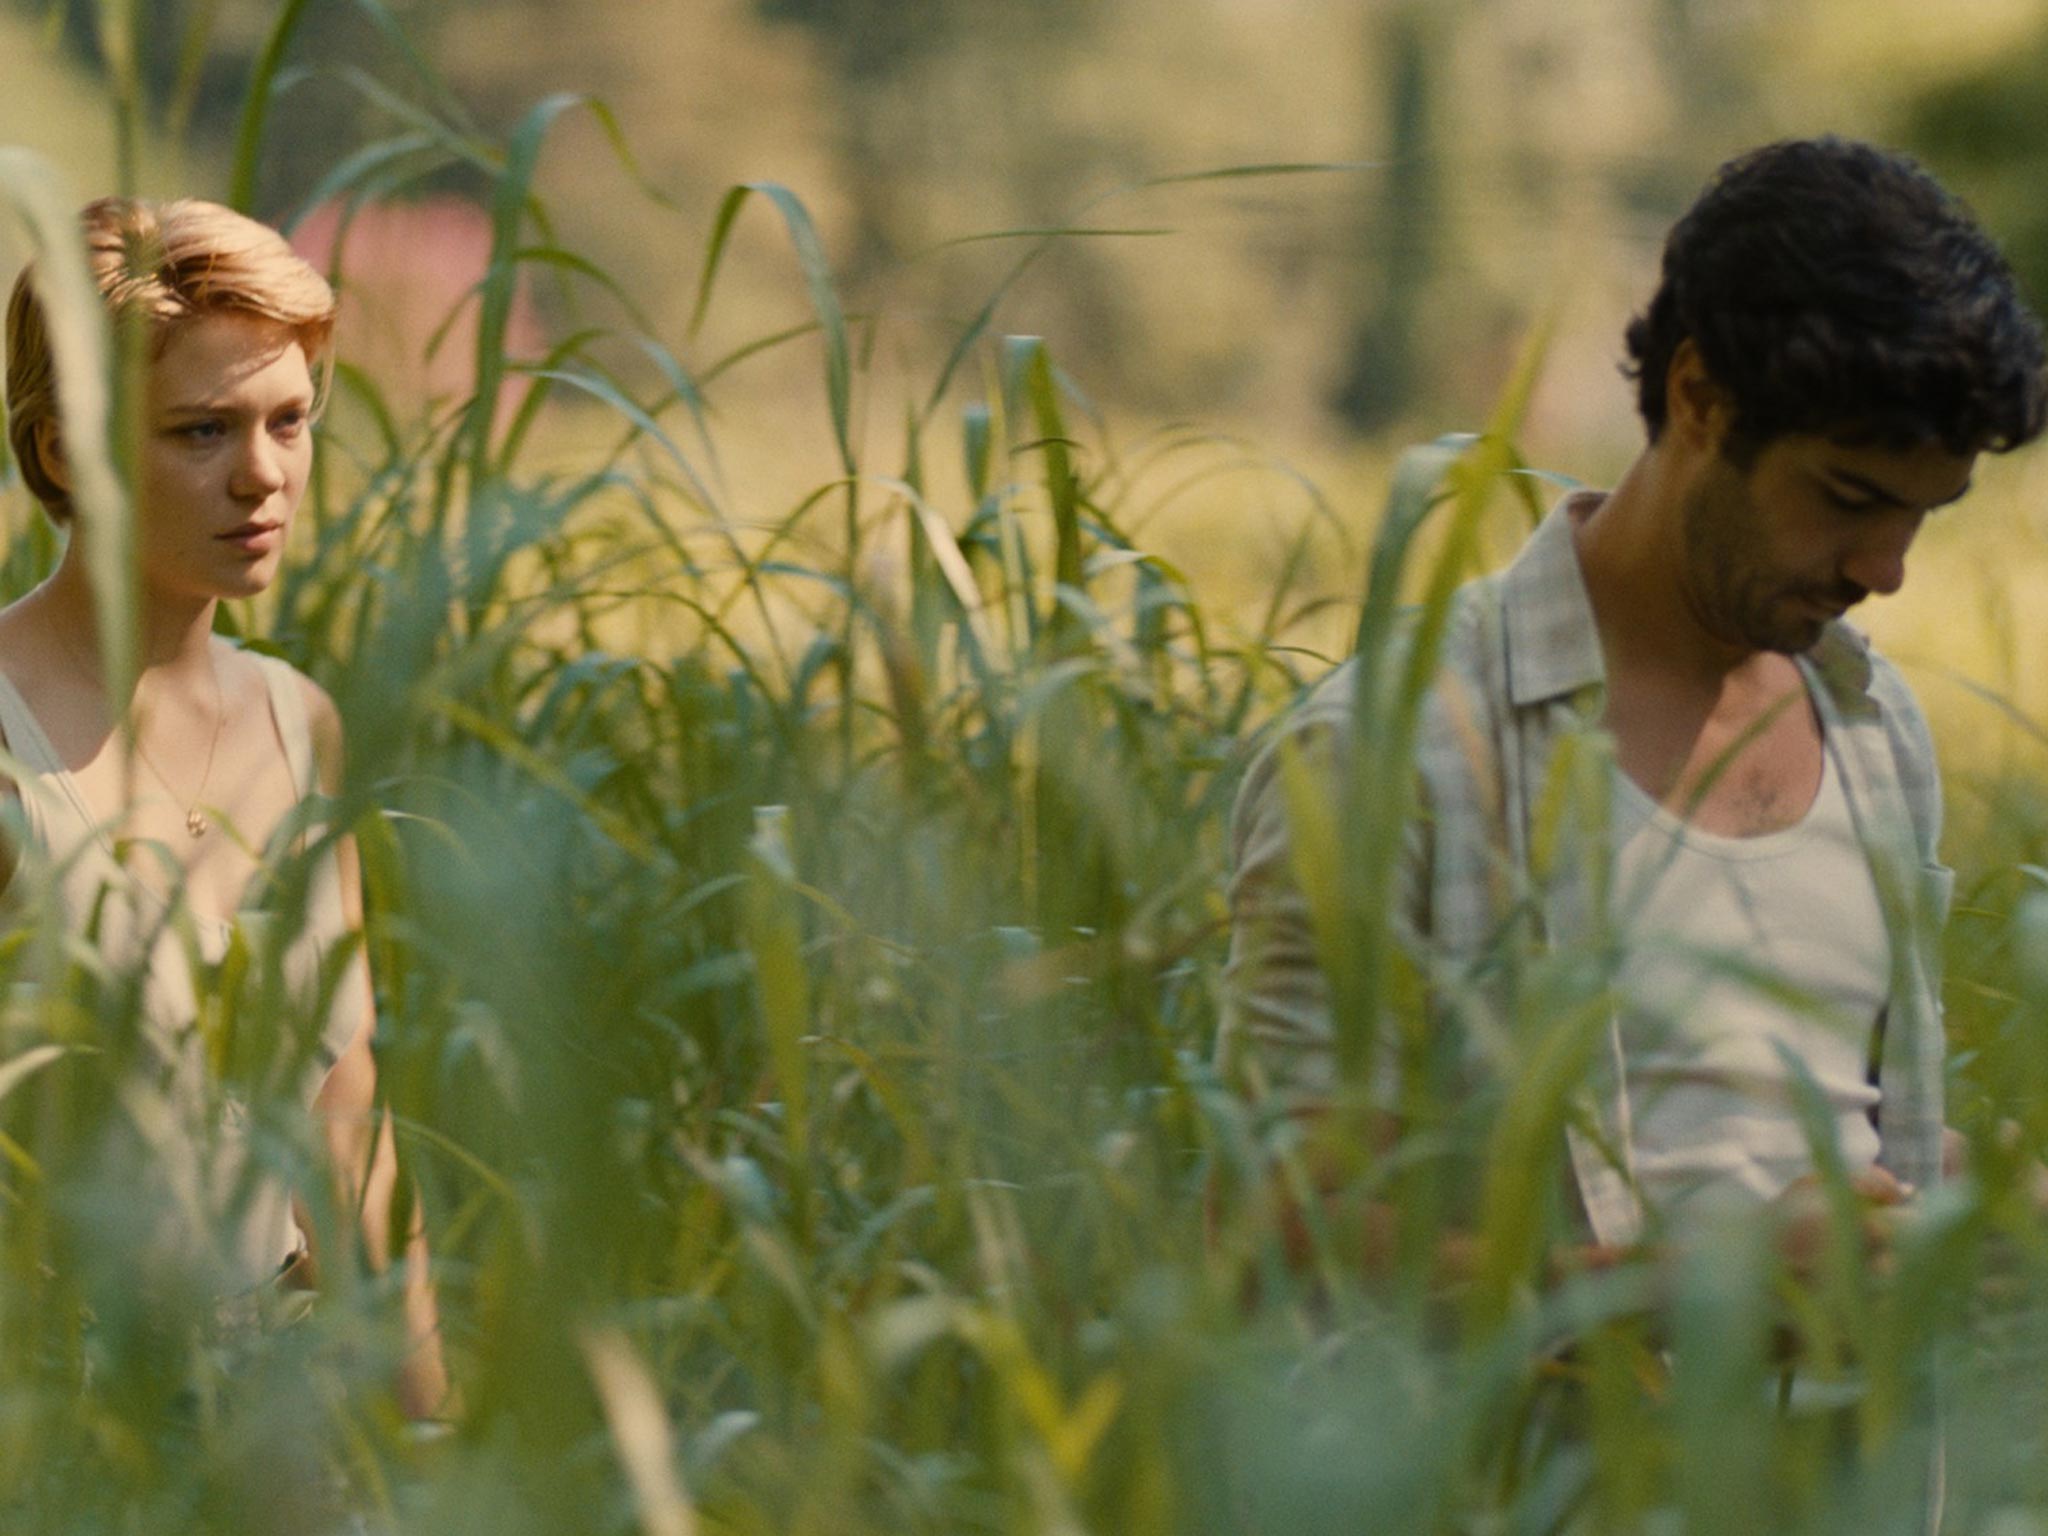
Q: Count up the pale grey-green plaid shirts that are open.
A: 1